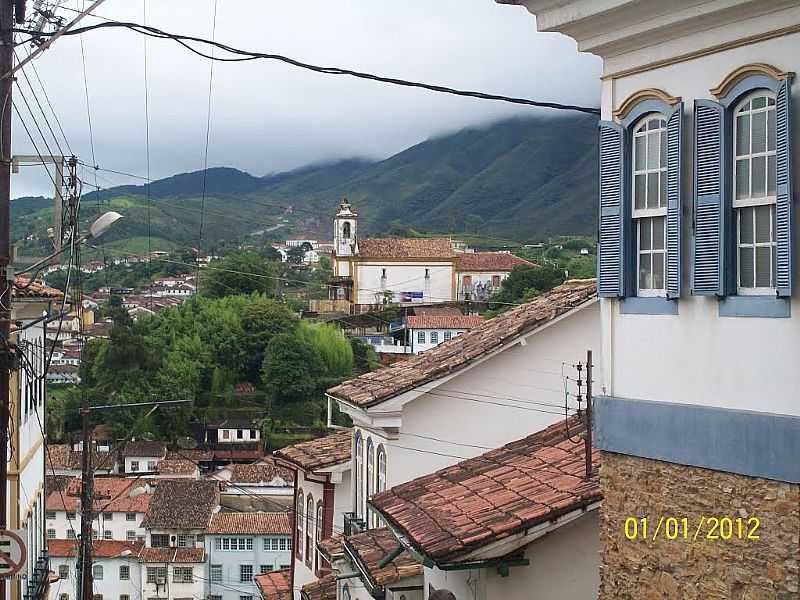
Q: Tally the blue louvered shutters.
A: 4